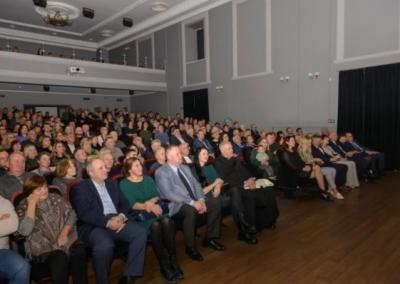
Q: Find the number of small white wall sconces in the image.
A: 3